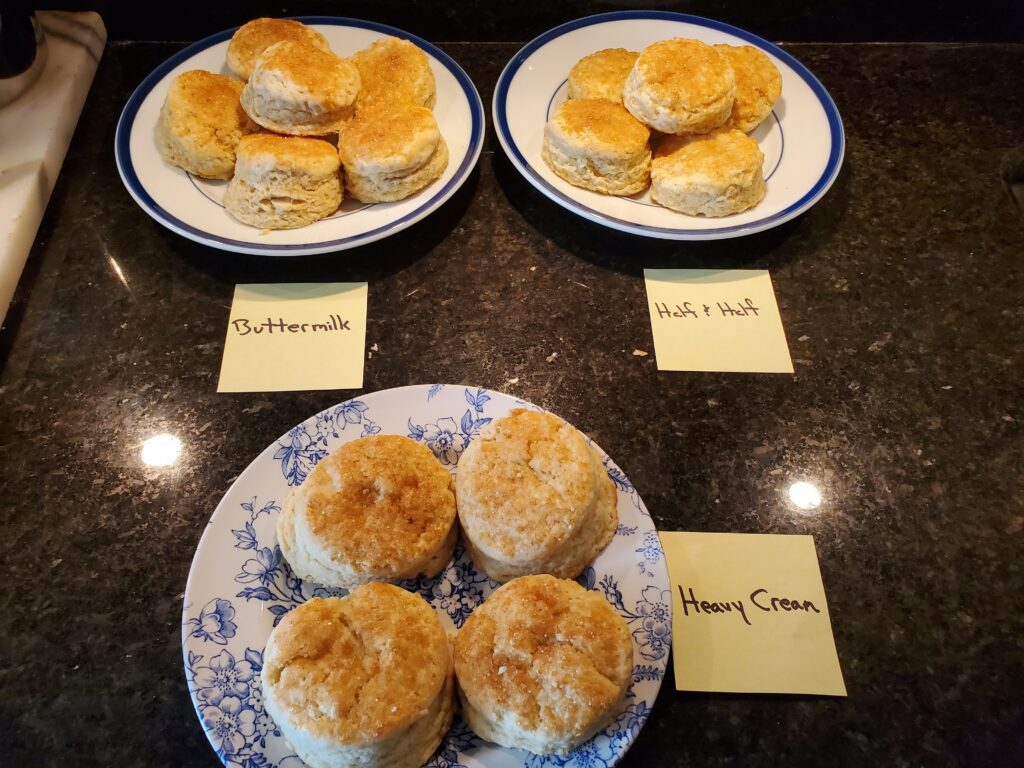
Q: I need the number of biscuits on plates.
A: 15